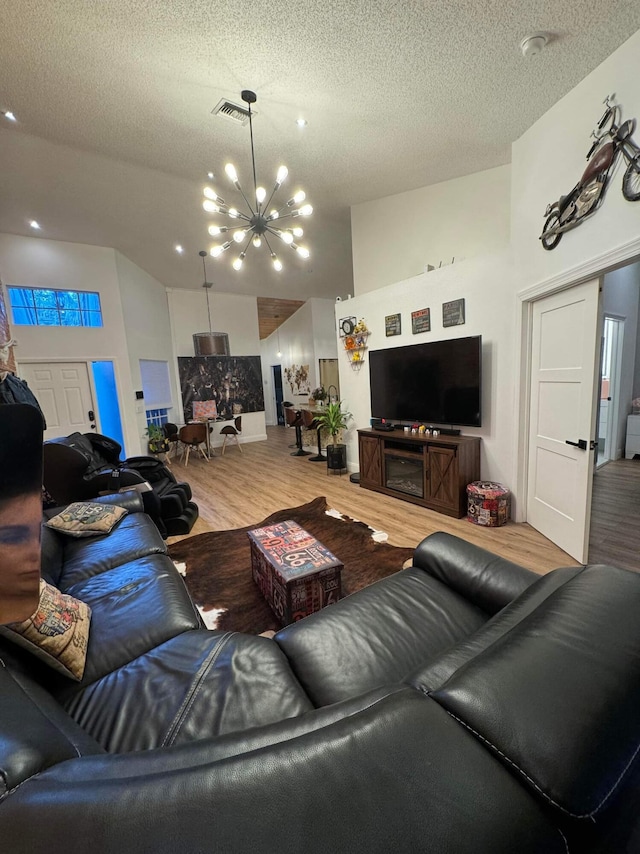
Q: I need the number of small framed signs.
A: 3